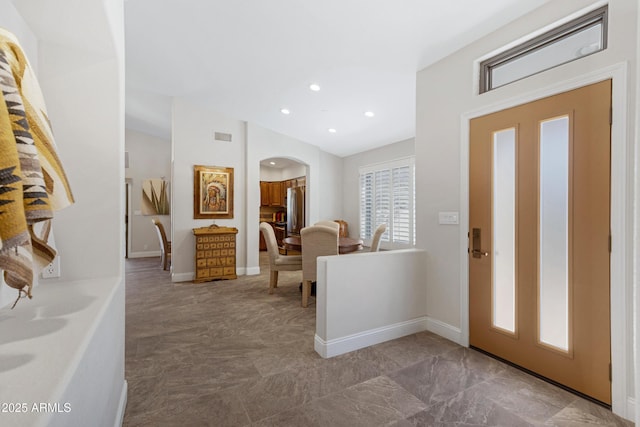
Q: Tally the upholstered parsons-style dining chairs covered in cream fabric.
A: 4